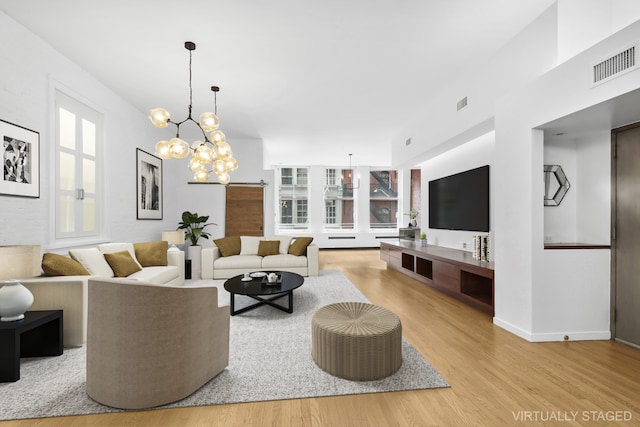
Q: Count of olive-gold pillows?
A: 6